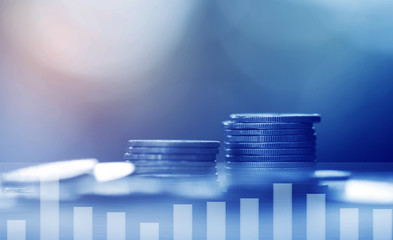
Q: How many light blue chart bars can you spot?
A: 12